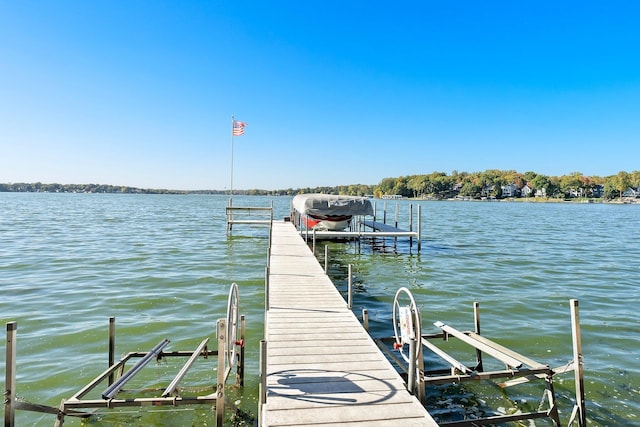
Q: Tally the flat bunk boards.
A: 4